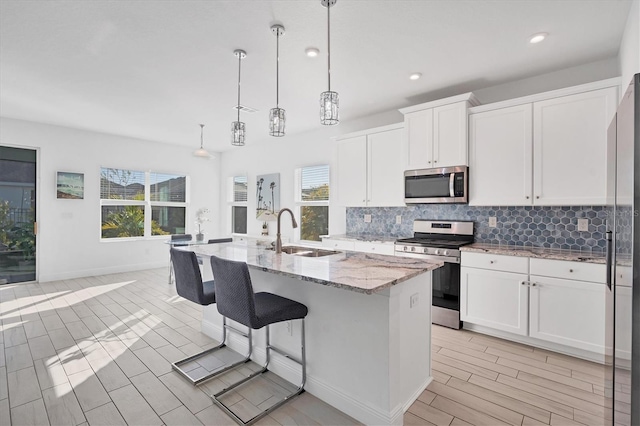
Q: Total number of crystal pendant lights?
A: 3